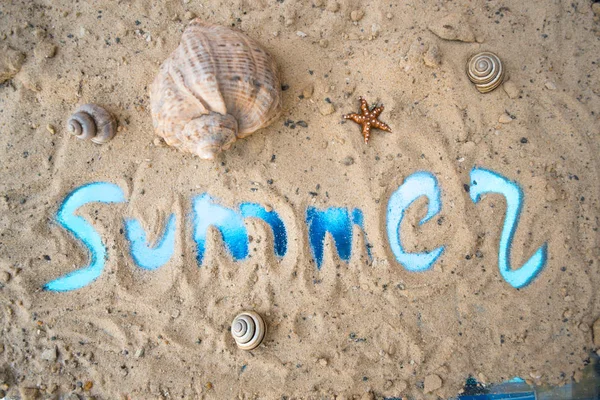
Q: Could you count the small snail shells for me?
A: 3